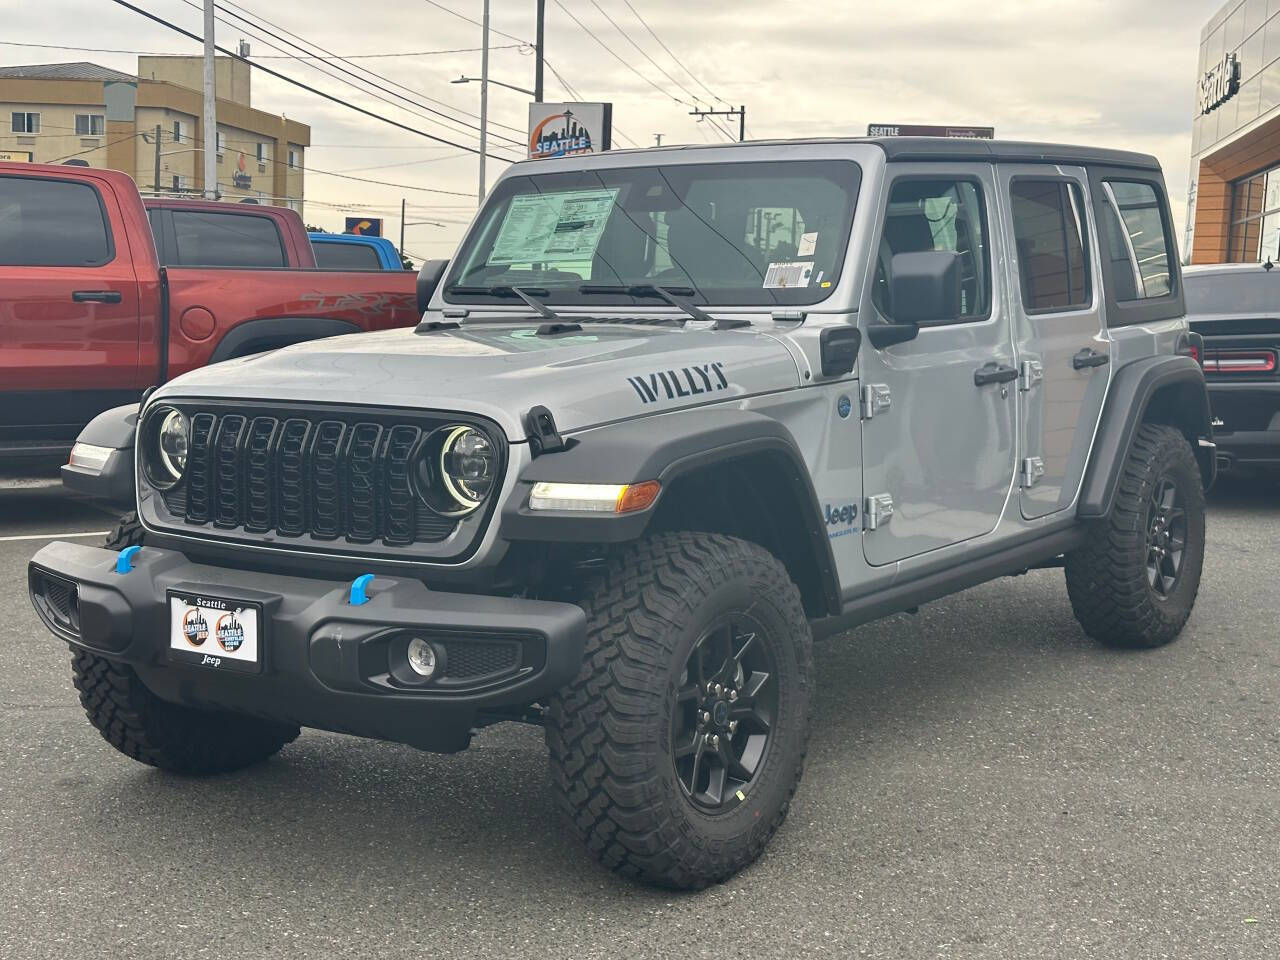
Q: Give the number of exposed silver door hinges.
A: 4